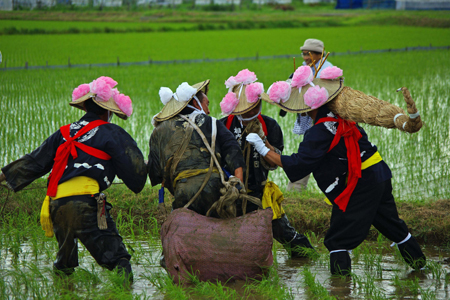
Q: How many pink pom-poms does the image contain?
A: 12